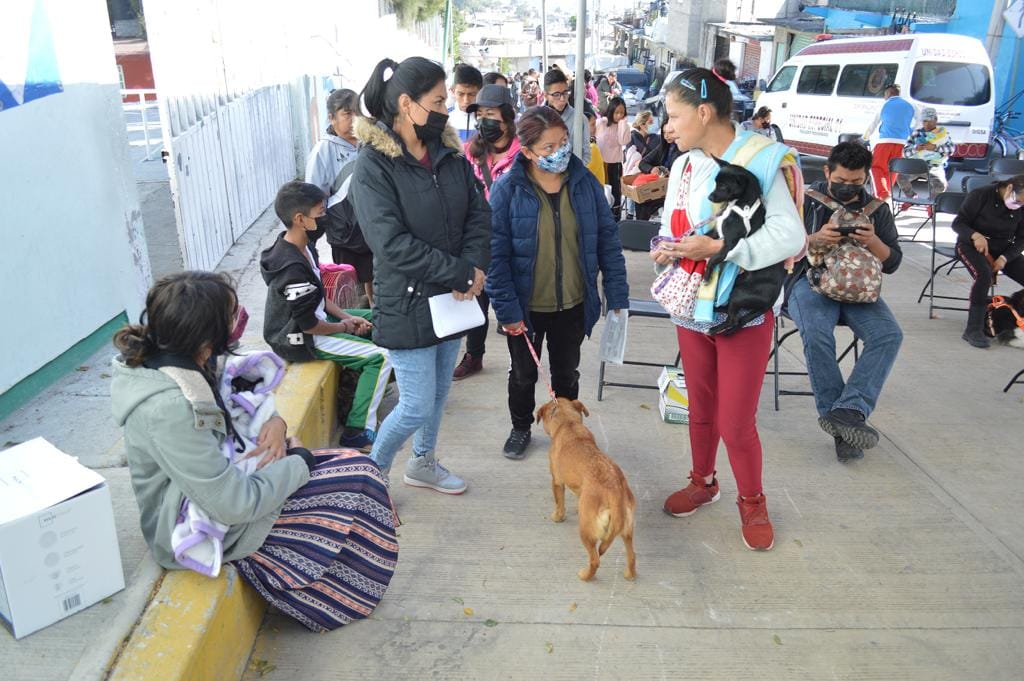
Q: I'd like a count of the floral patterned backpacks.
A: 1